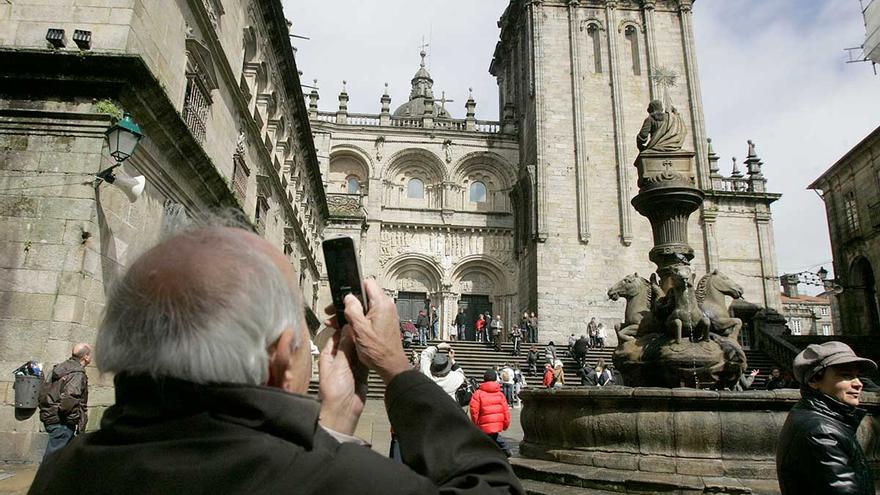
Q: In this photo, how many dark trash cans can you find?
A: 1